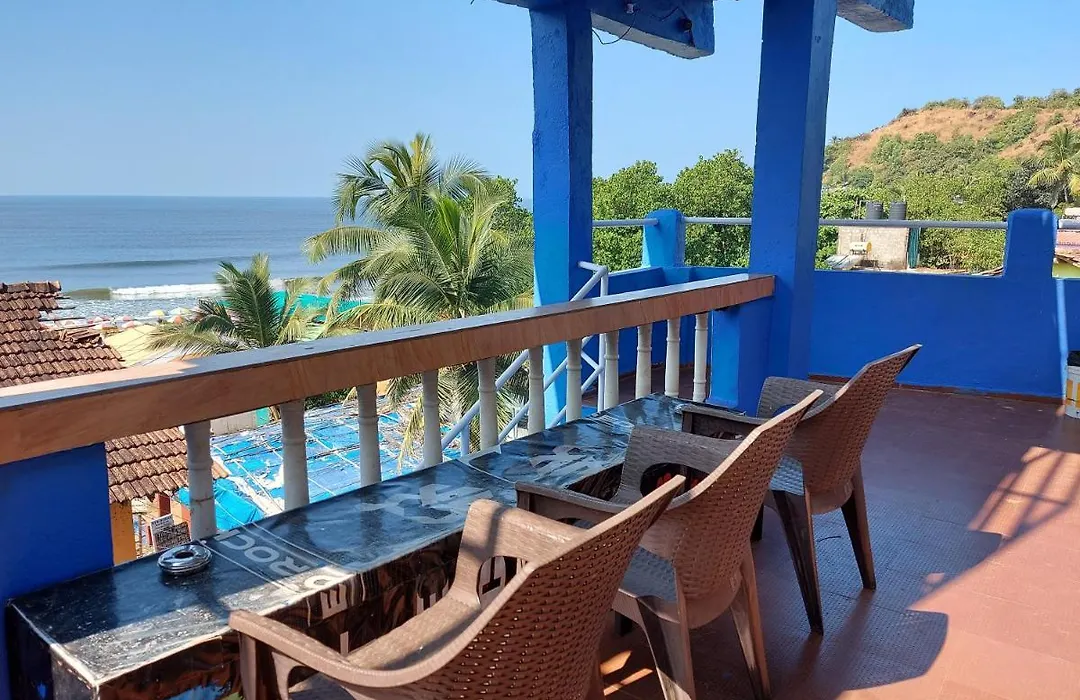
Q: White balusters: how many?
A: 11